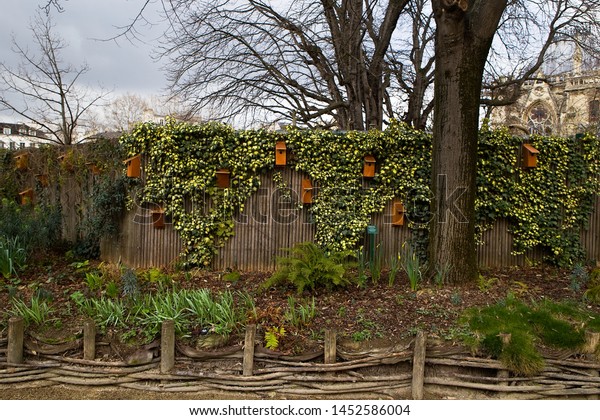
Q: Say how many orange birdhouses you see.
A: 13